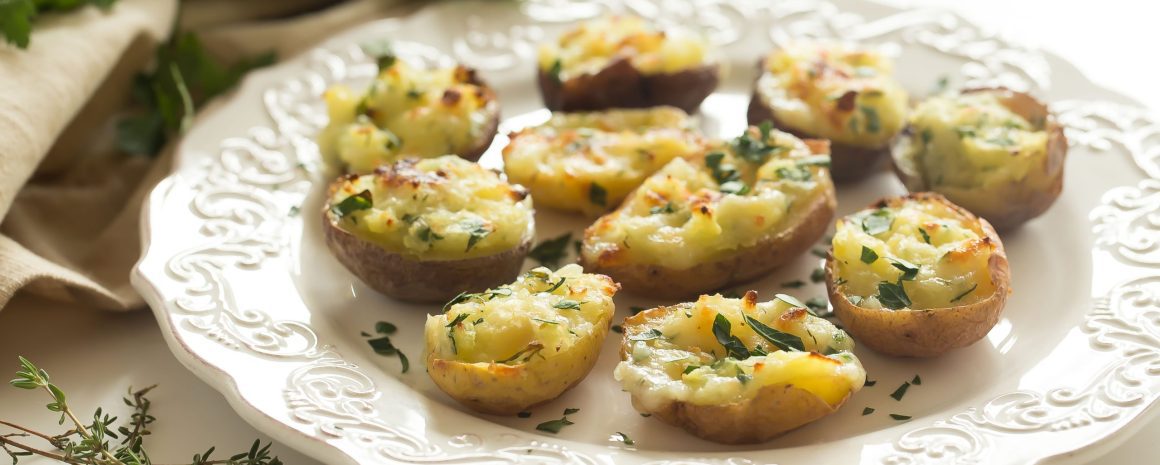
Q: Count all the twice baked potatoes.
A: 10